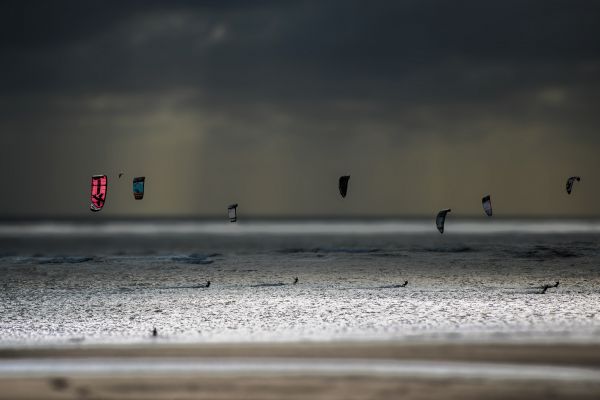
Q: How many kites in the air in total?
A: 8